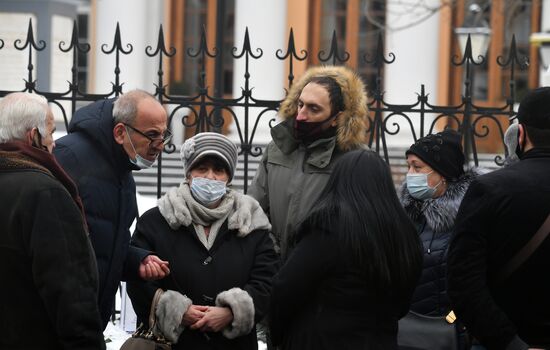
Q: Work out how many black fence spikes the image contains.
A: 11